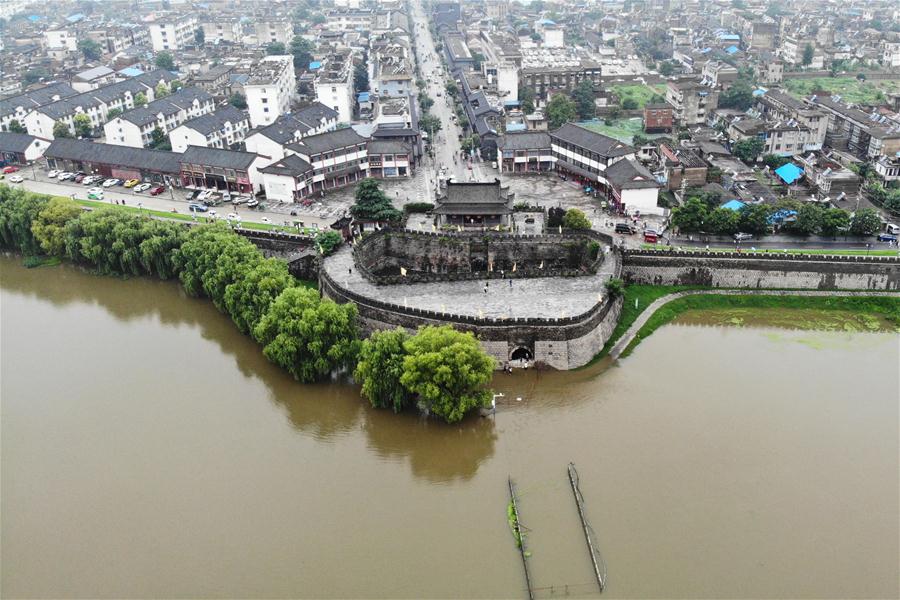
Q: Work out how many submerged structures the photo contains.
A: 2